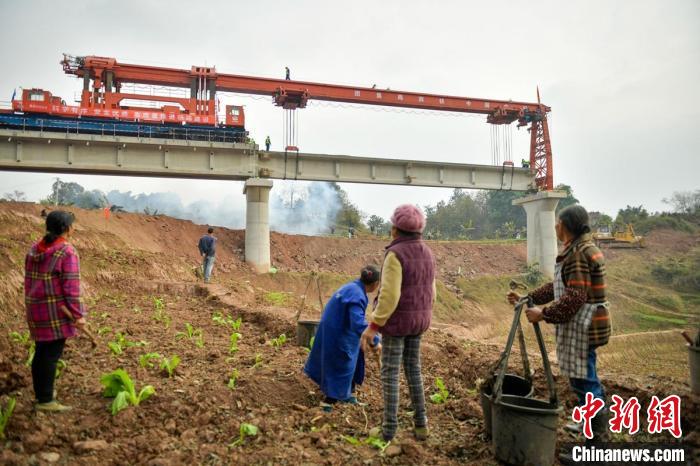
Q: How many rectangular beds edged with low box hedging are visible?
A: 0